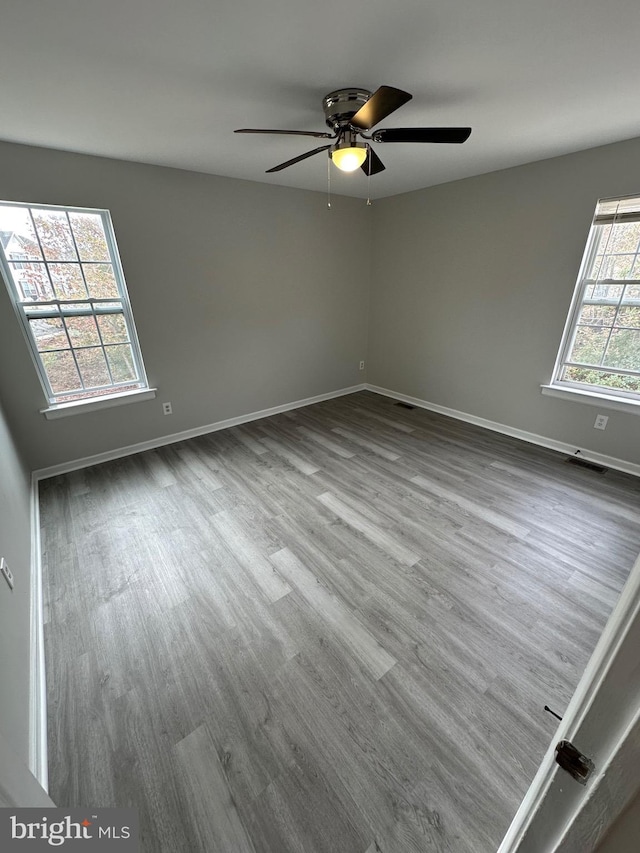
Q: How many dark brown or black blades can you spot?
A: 5